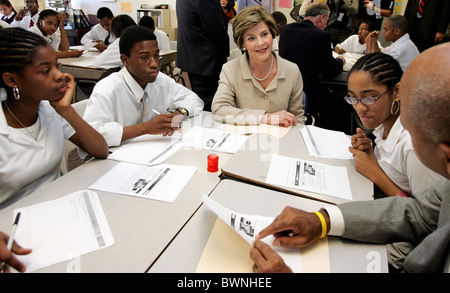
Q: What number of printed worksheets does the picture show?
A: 7